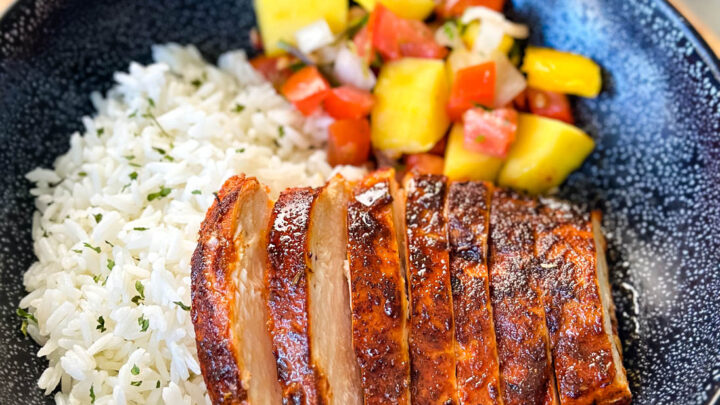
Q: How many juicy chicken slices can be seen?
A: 7